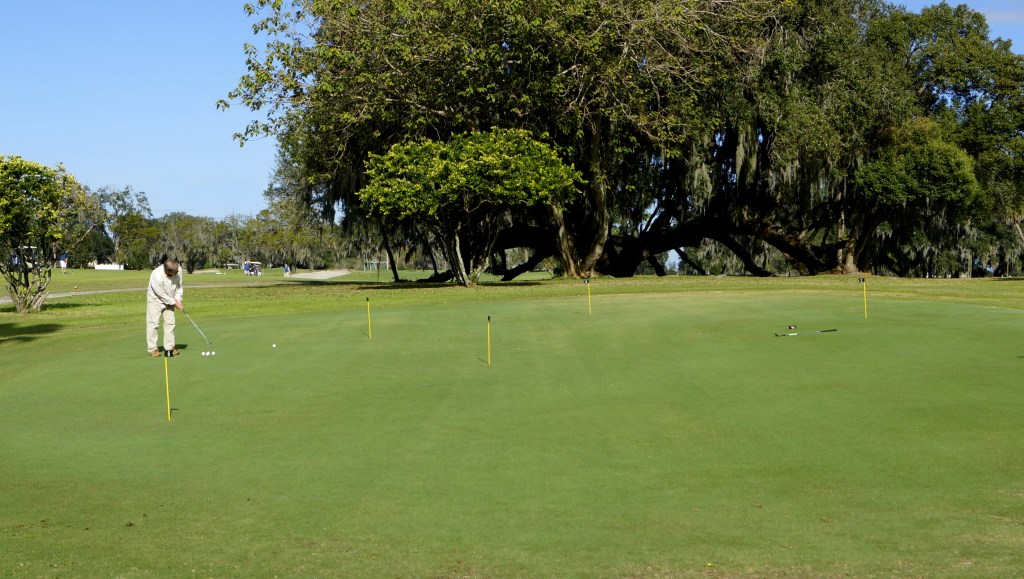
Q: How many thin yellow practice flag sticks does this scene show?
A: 5